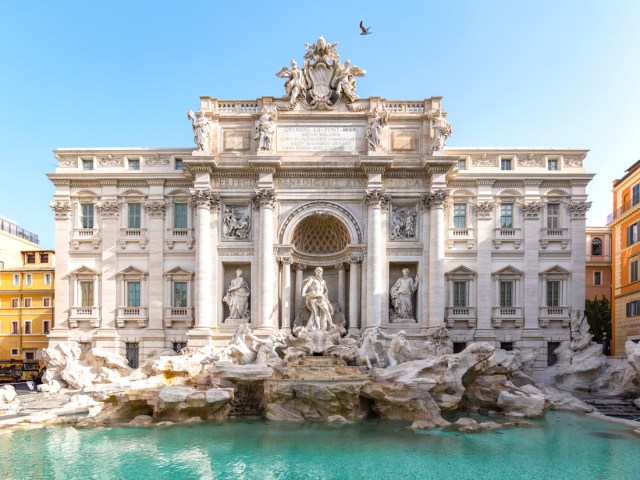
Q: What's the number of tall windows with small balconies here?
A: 12